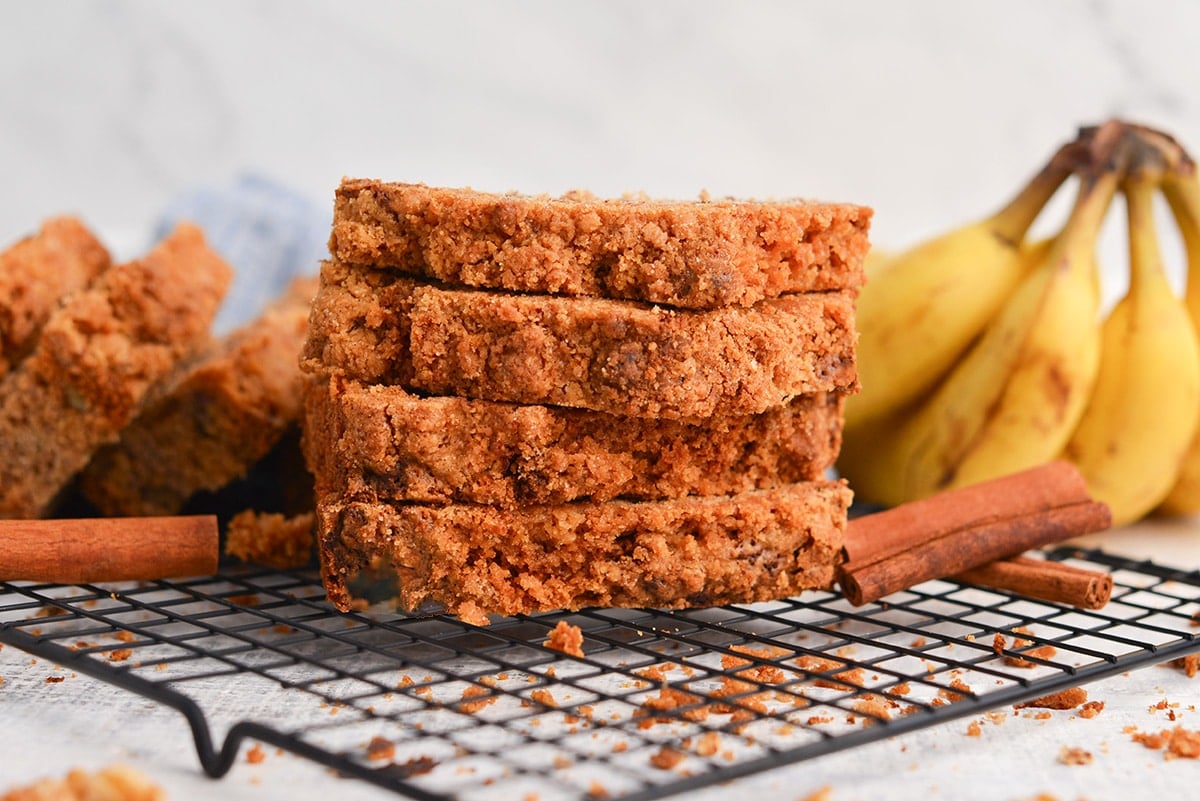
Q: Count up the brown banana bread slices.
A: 7